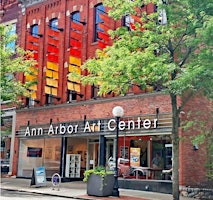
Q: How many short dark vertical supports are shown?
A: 4